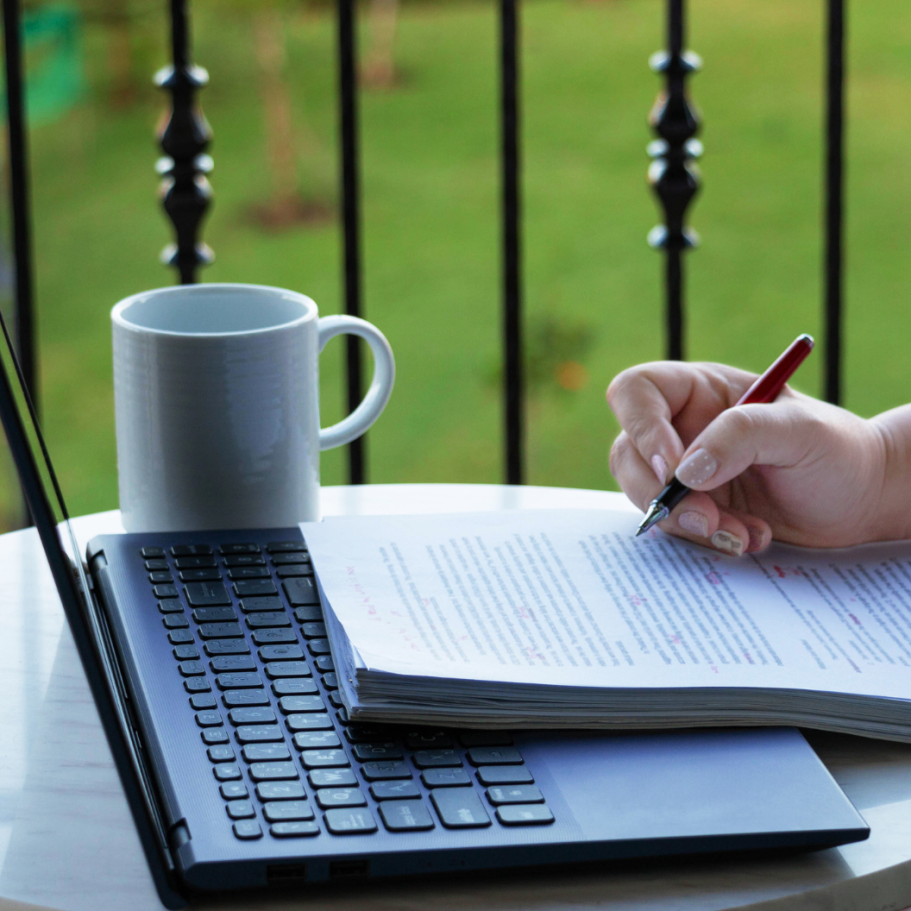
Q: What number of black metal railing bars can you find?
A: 6